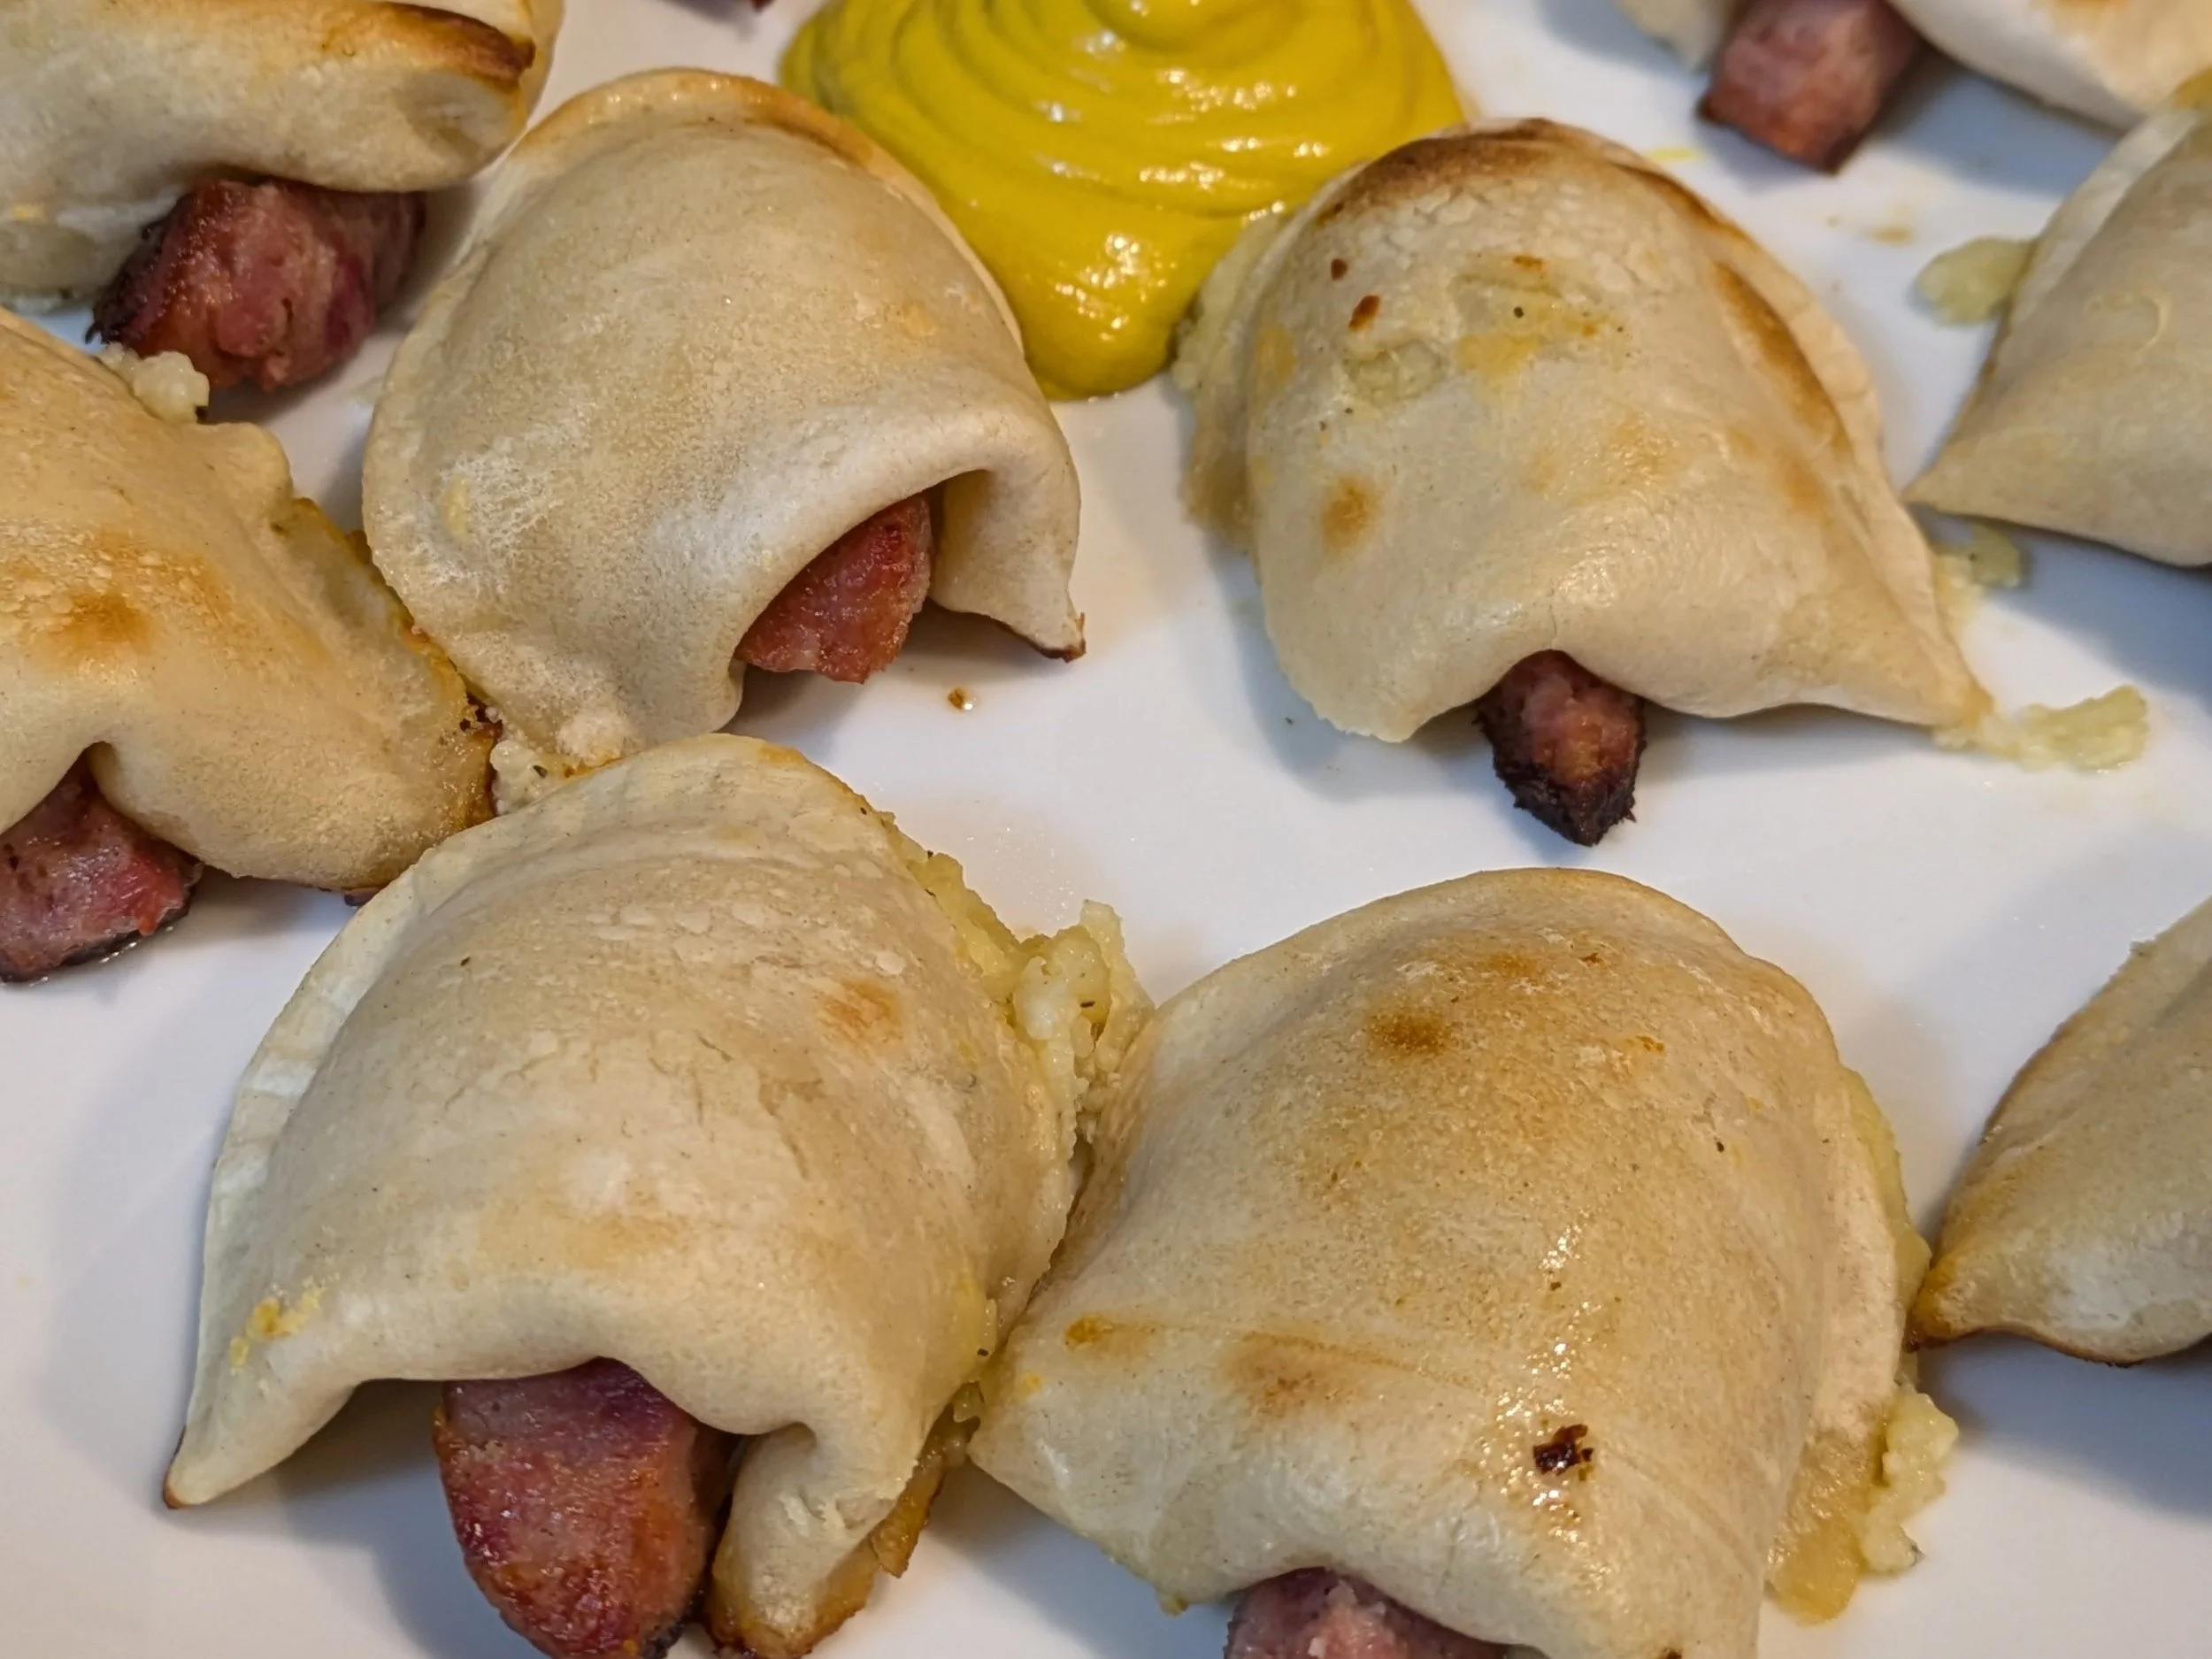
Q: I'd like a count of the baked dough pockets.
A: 9